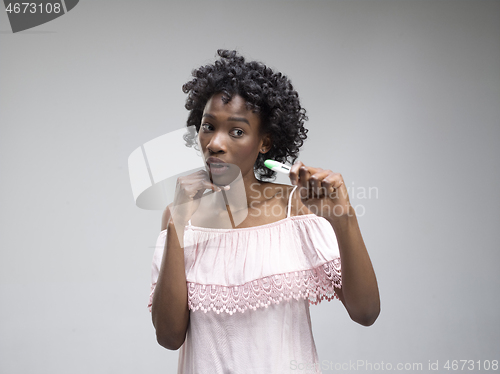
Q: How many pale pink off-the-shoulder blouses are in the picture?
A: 1